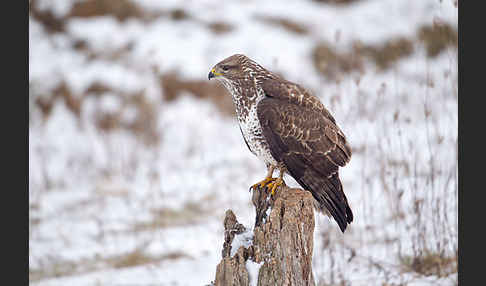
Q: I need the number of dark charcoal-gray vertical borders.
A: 2